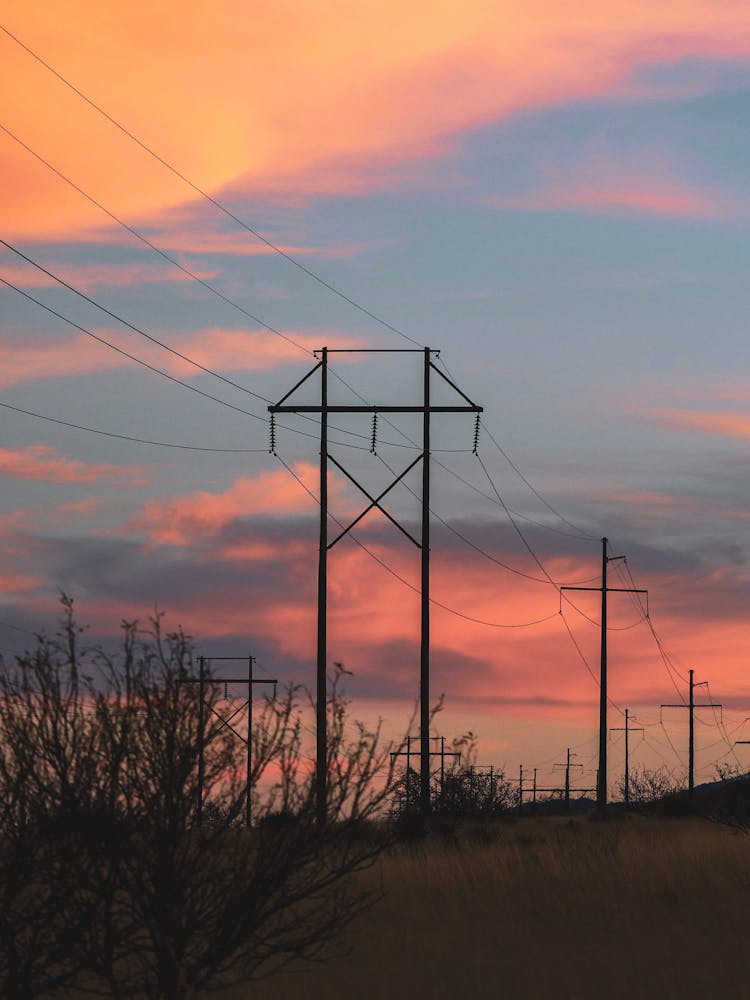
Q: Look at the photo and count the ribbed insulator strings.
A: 3